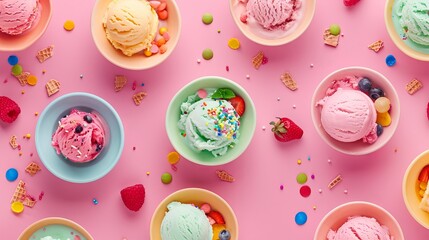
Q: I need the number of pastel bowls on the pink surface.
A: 11